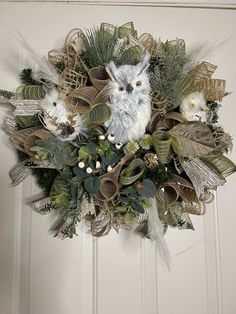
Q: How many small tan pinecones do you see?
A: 1